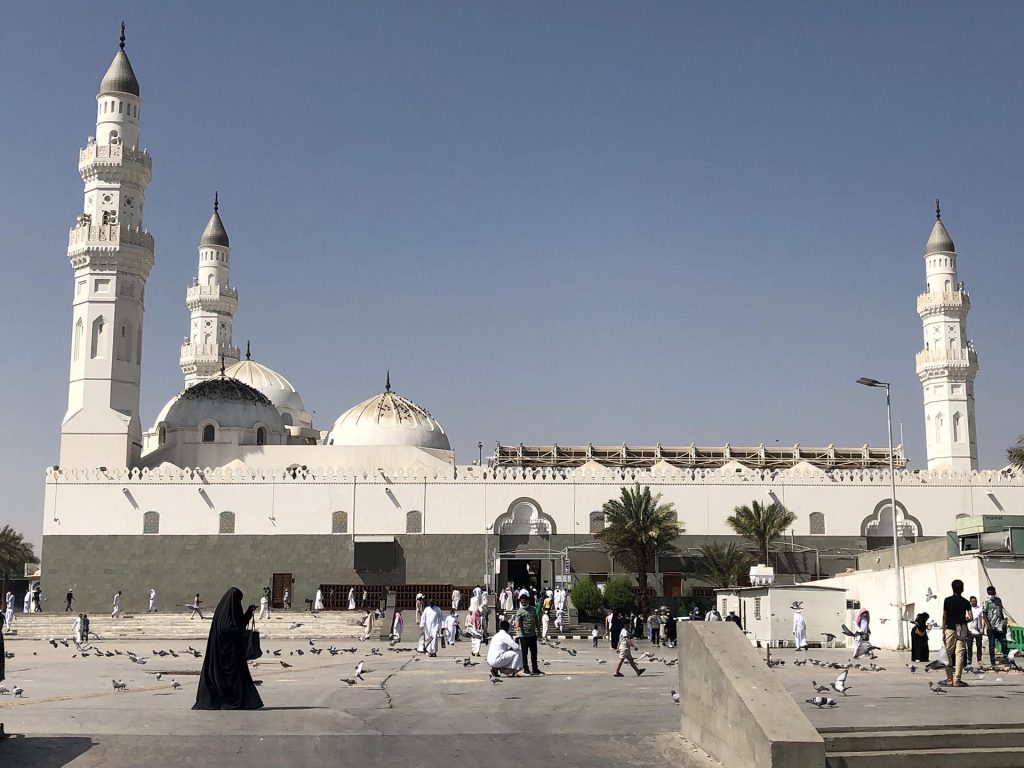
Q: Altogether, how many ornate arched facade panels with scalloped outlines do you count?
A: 2